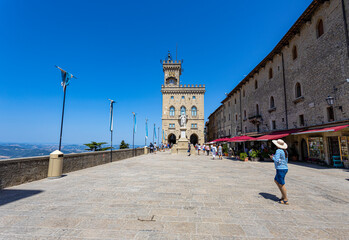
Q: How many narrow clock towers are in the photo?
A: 1